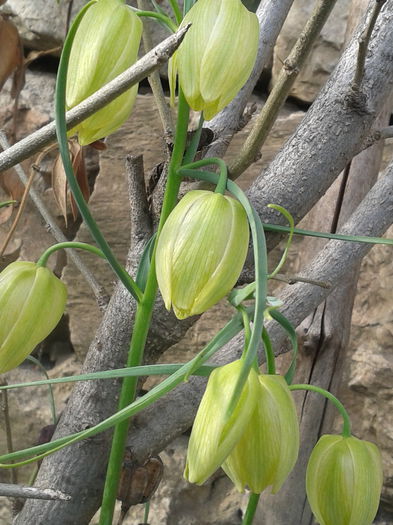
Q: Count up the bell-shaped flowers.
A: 7